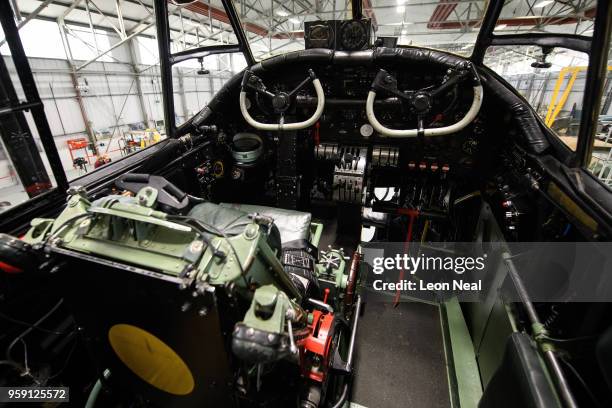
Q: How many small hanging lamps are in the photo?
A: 2